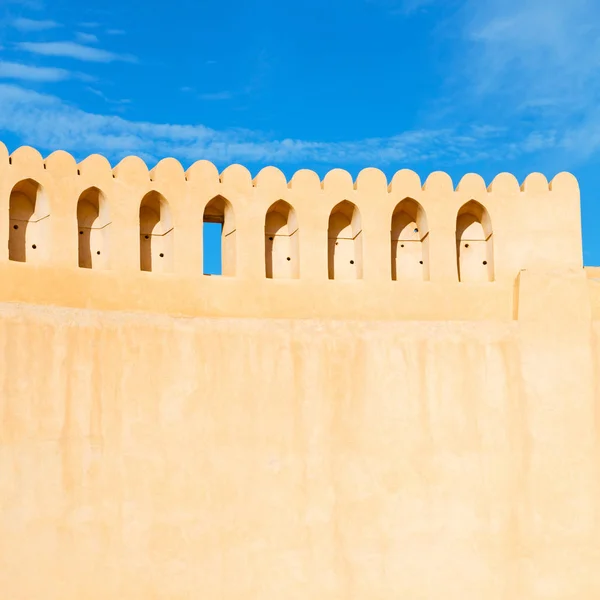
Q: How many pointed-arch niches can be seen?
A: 8